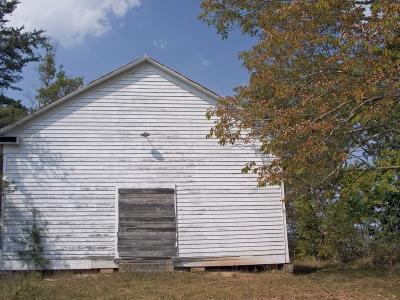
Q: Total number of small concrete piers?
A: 3